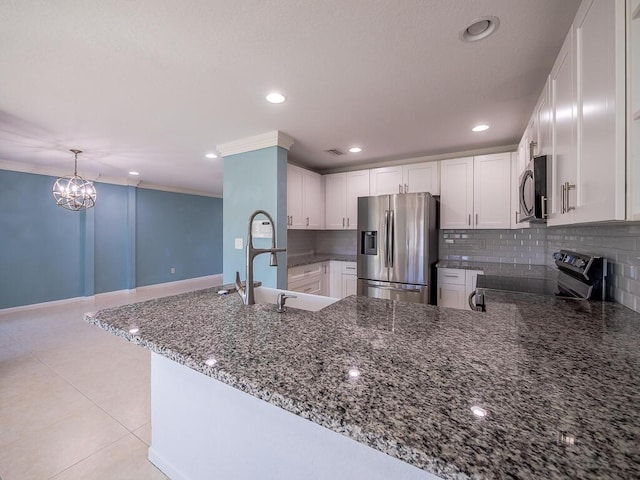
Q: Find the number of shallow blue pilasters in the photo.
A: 2